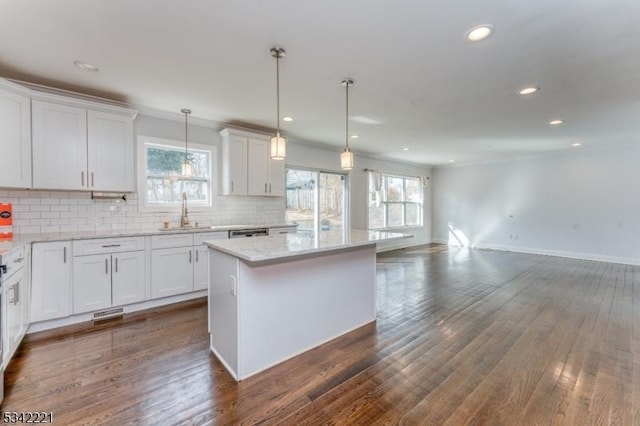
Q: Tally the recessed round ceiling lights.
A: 9